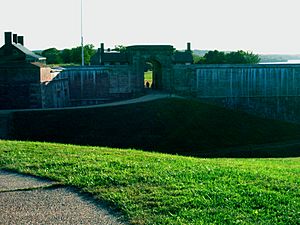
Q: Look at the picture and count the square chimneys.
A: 5